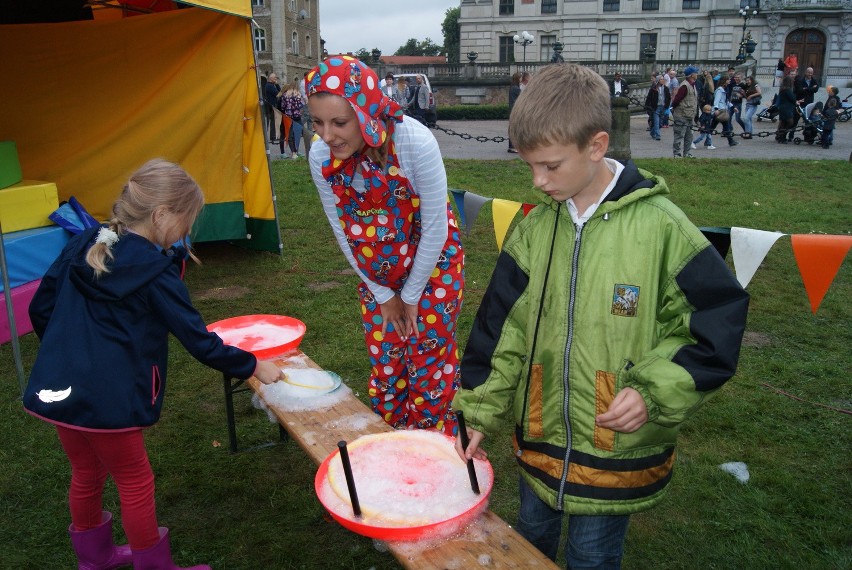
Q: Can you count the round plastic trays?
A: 3